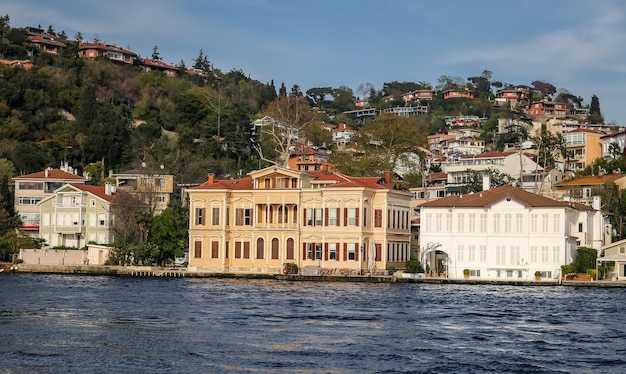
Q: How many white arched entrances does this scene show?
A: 1